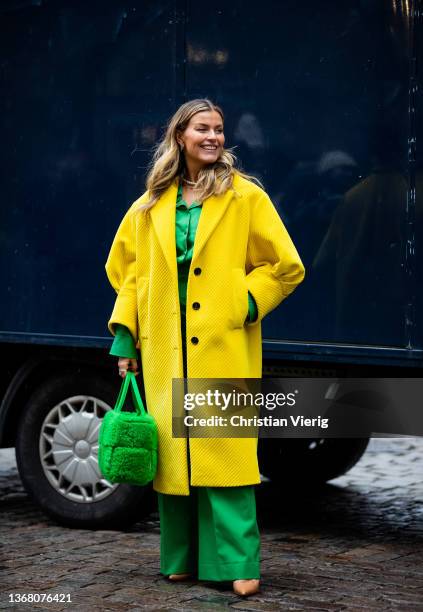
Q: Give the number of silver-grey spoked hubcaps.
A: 1